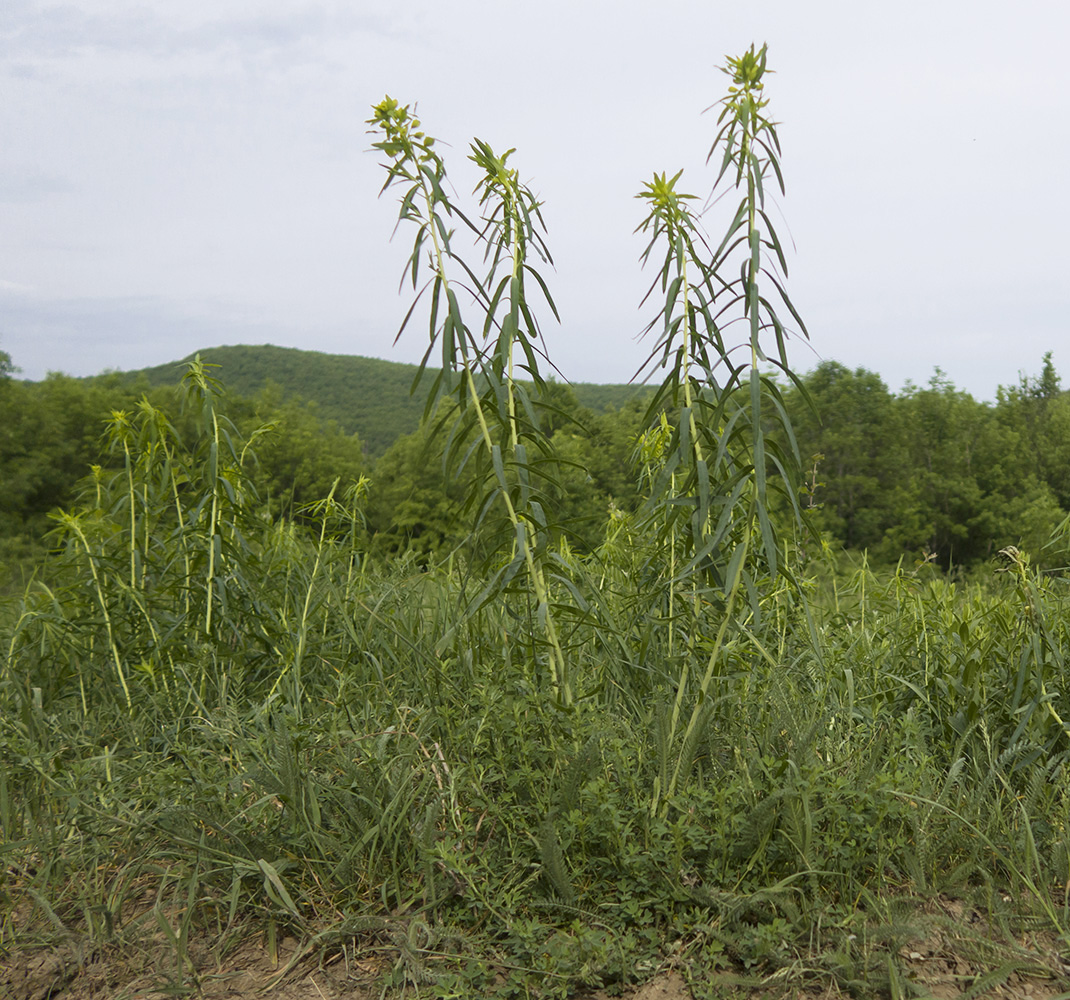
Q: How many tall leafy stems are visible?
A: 4